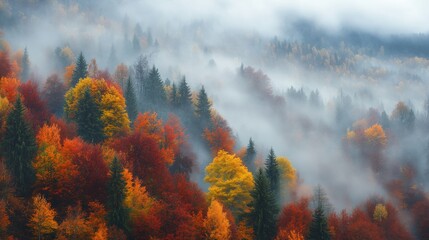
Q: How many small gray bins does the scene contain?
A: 0